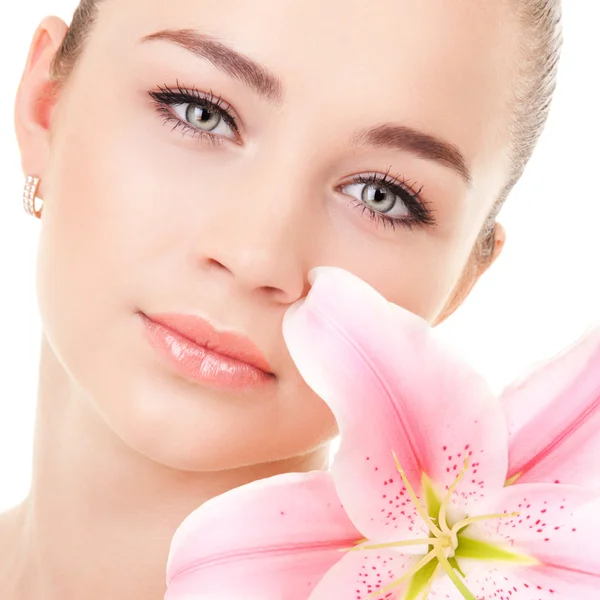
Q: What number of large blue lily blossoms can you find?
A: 0